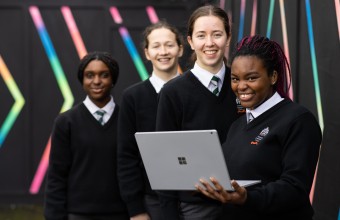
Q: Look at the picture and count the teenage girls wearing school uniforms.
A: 4